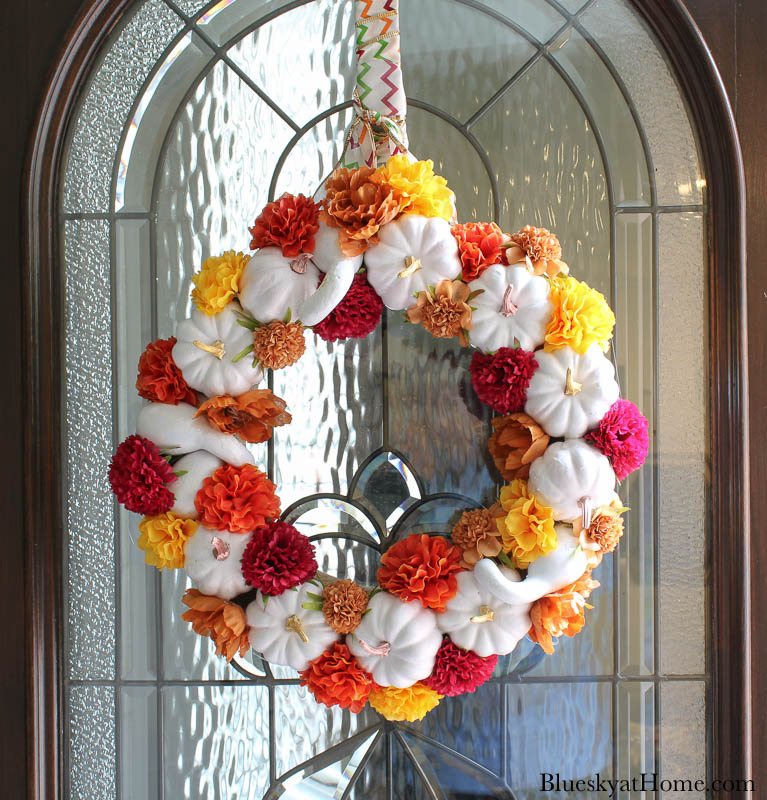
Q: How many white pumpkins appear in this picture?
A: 10